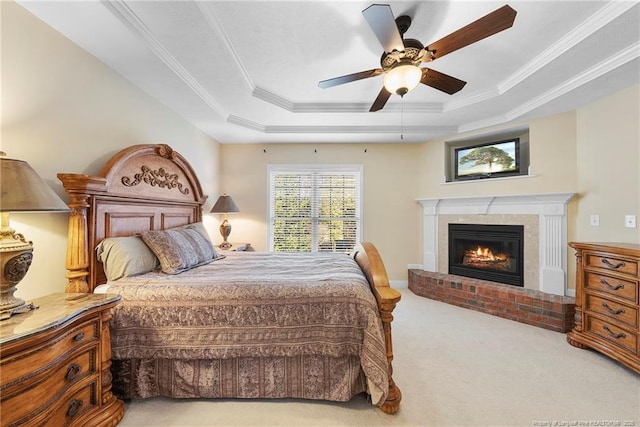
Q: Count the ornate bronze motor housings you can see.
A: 1